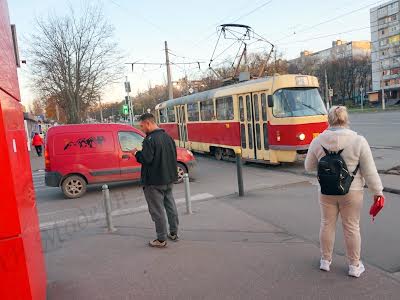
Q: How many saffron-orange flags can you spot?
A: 0